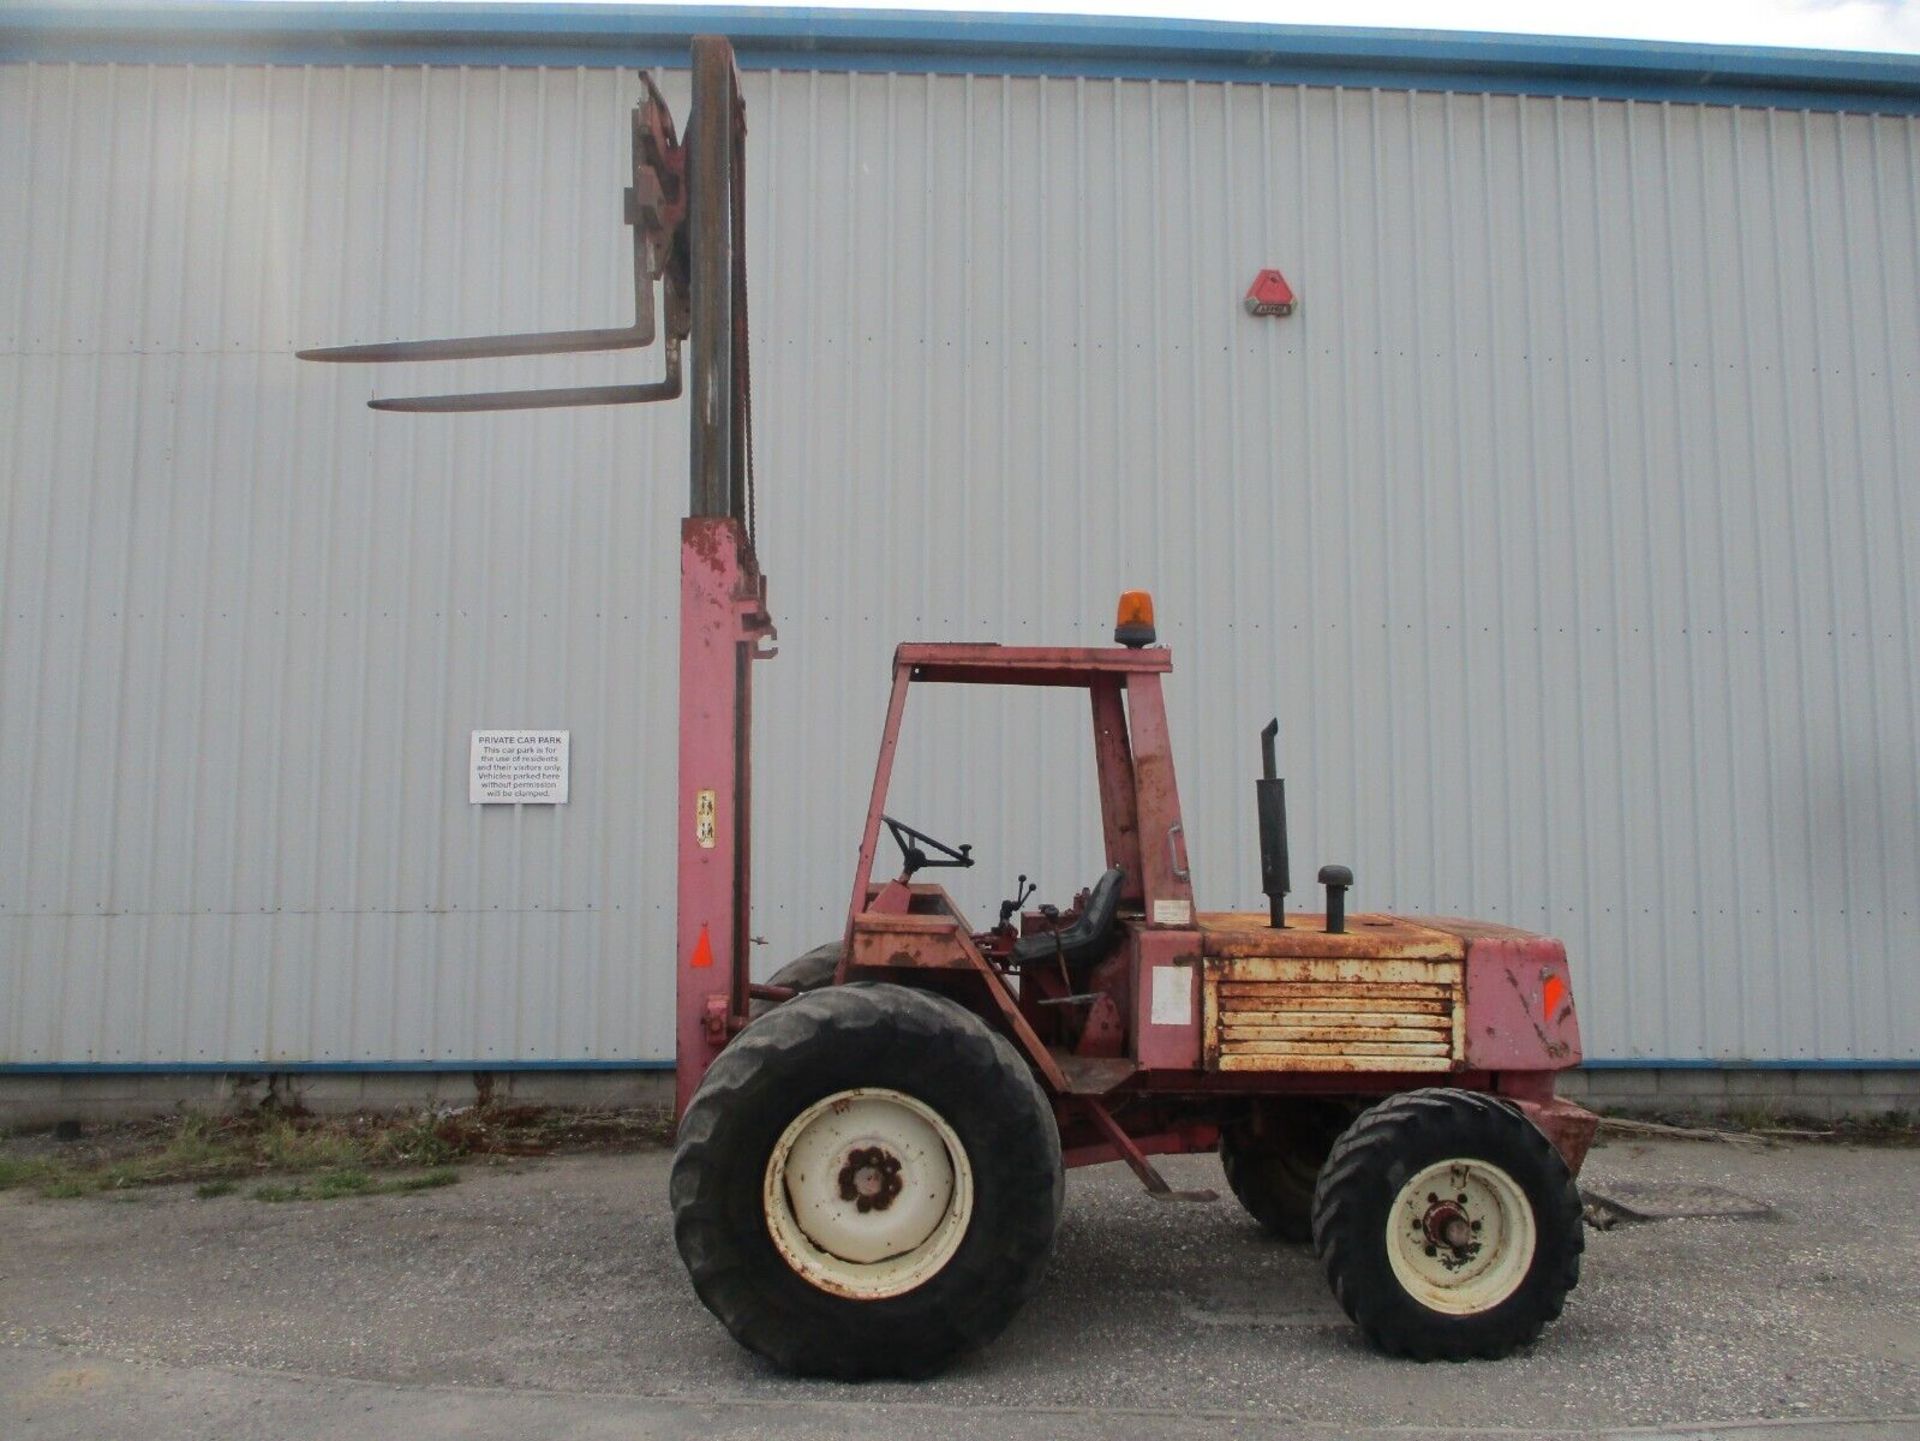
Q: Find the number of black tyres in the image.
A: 4